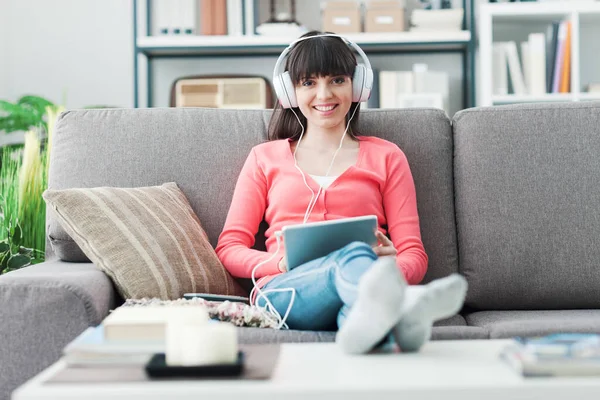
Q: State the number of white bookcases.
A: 1